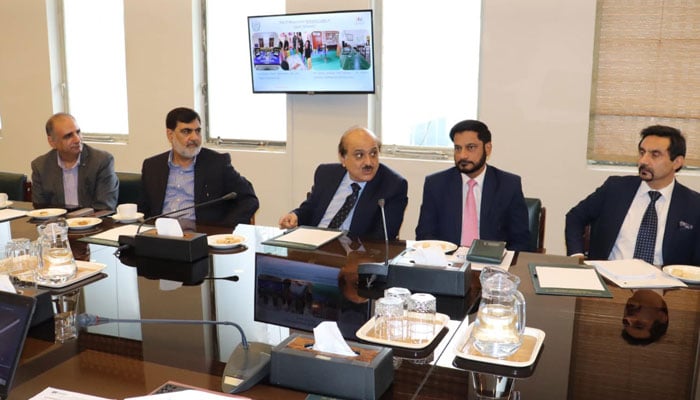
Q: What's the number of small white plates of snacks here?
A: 5